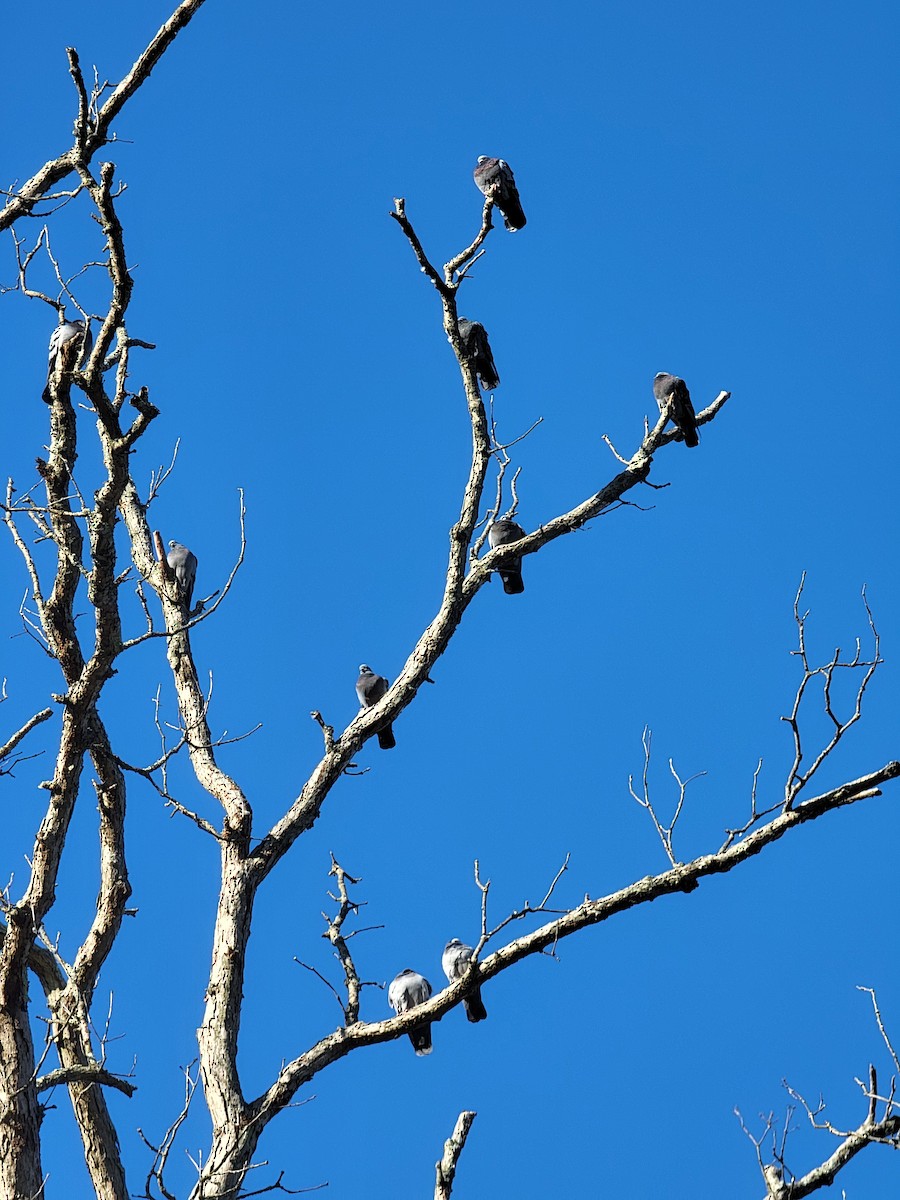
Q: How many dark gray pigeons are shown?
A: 5